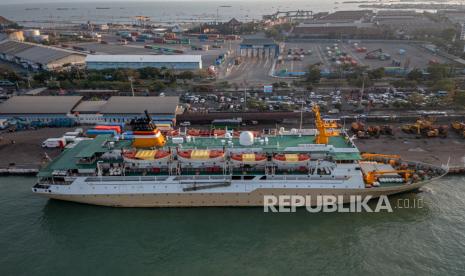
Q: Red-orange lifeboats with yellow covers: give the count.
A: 4